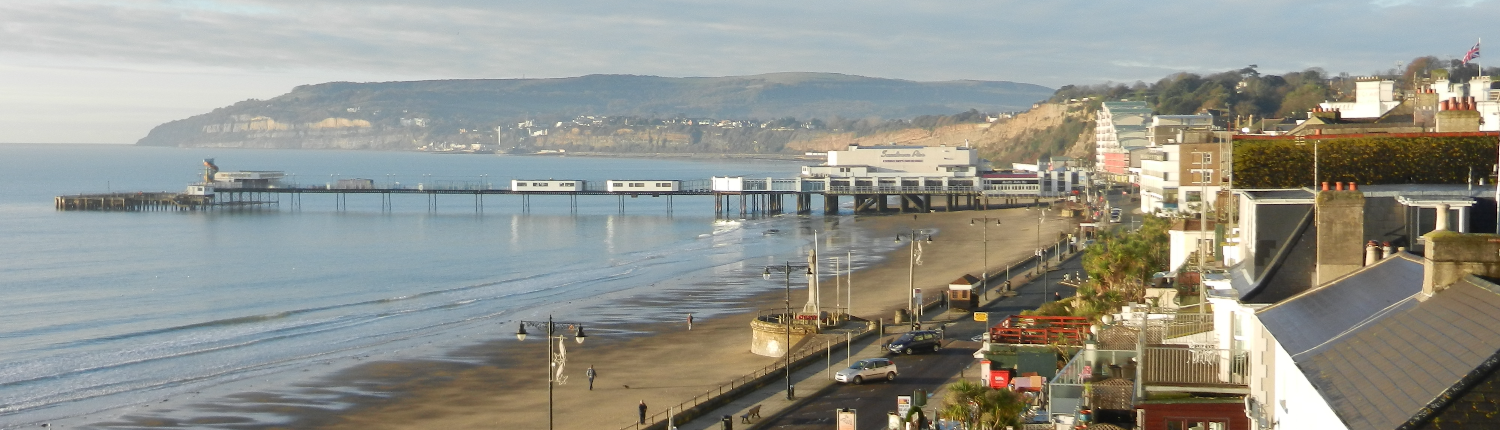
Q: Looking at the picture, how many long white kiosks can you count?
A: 2